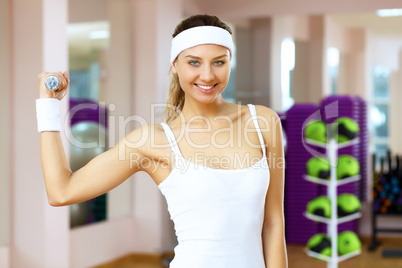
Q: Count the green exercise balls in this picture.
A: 8